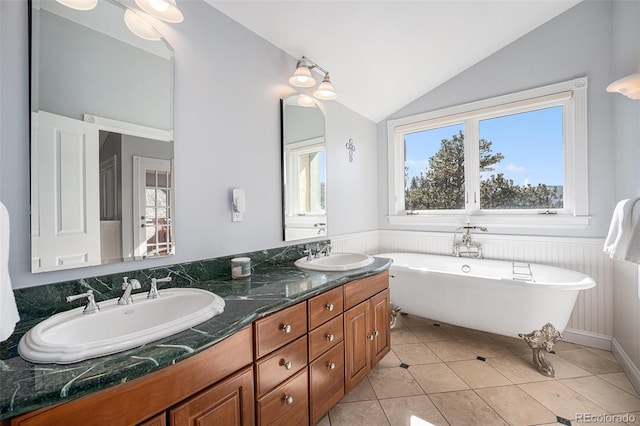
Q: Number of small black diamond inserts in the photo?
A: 6